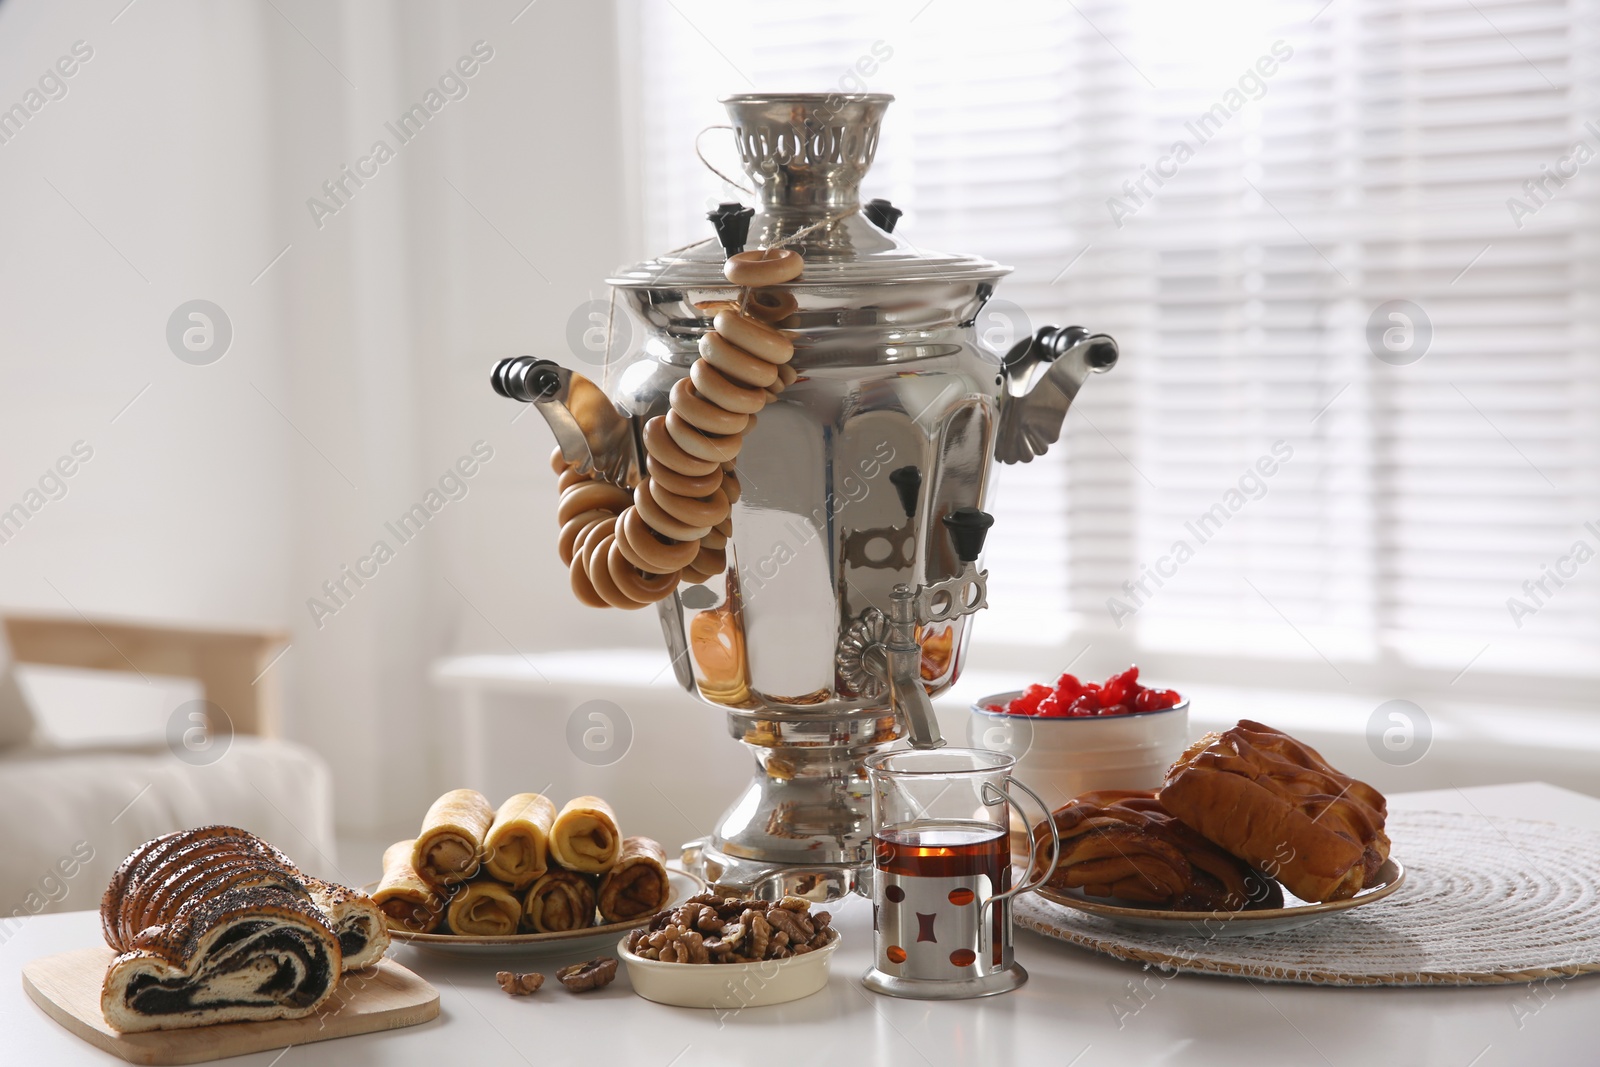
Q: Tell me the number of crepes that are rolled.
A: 7